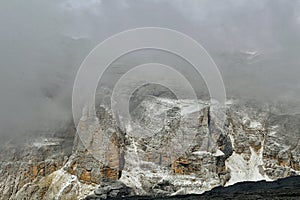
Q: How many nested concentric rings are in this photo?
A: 2